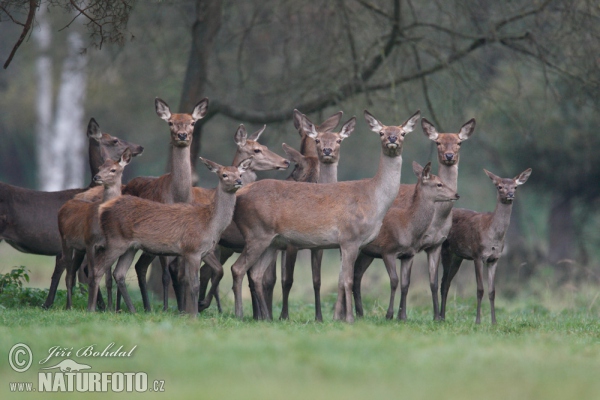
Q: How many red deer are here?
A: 12